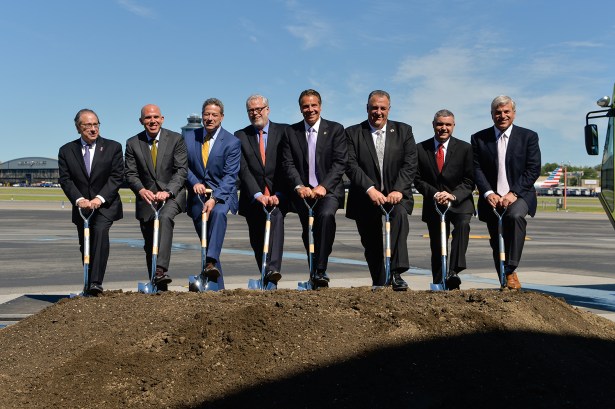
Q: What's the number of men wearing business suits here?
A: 8